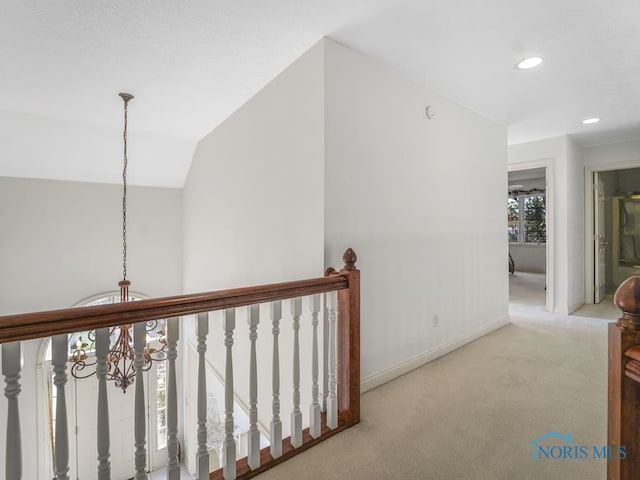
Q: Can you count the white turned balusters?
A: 12